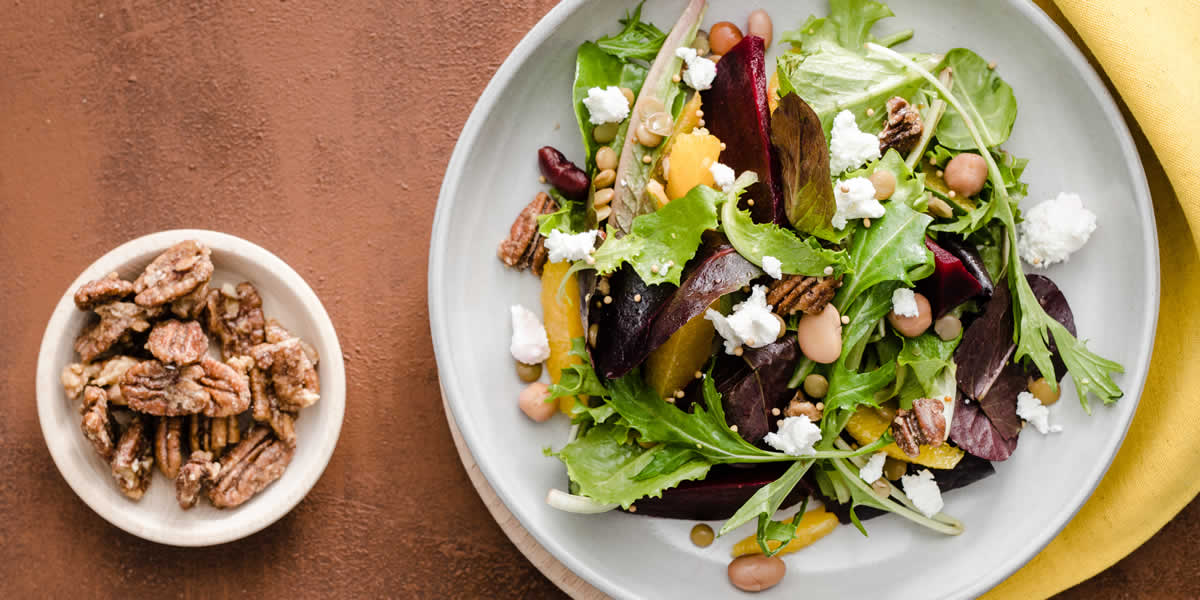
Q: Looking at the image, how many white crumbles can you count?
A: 15